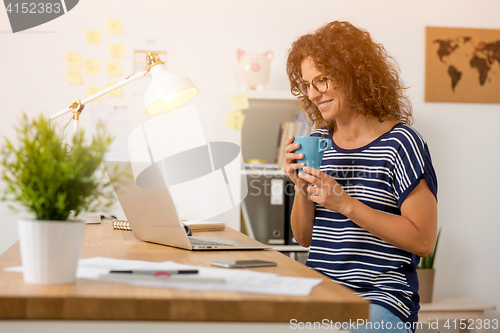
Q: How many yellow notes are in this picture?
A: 11